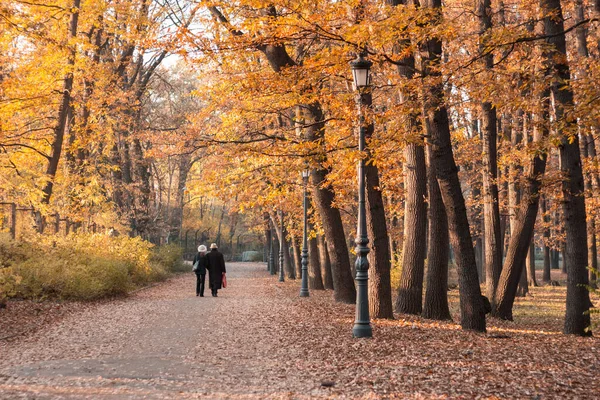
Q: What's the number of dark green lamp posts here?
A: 4